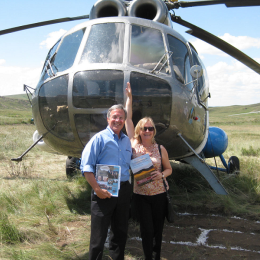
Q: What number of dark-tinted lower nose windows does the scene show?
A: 4